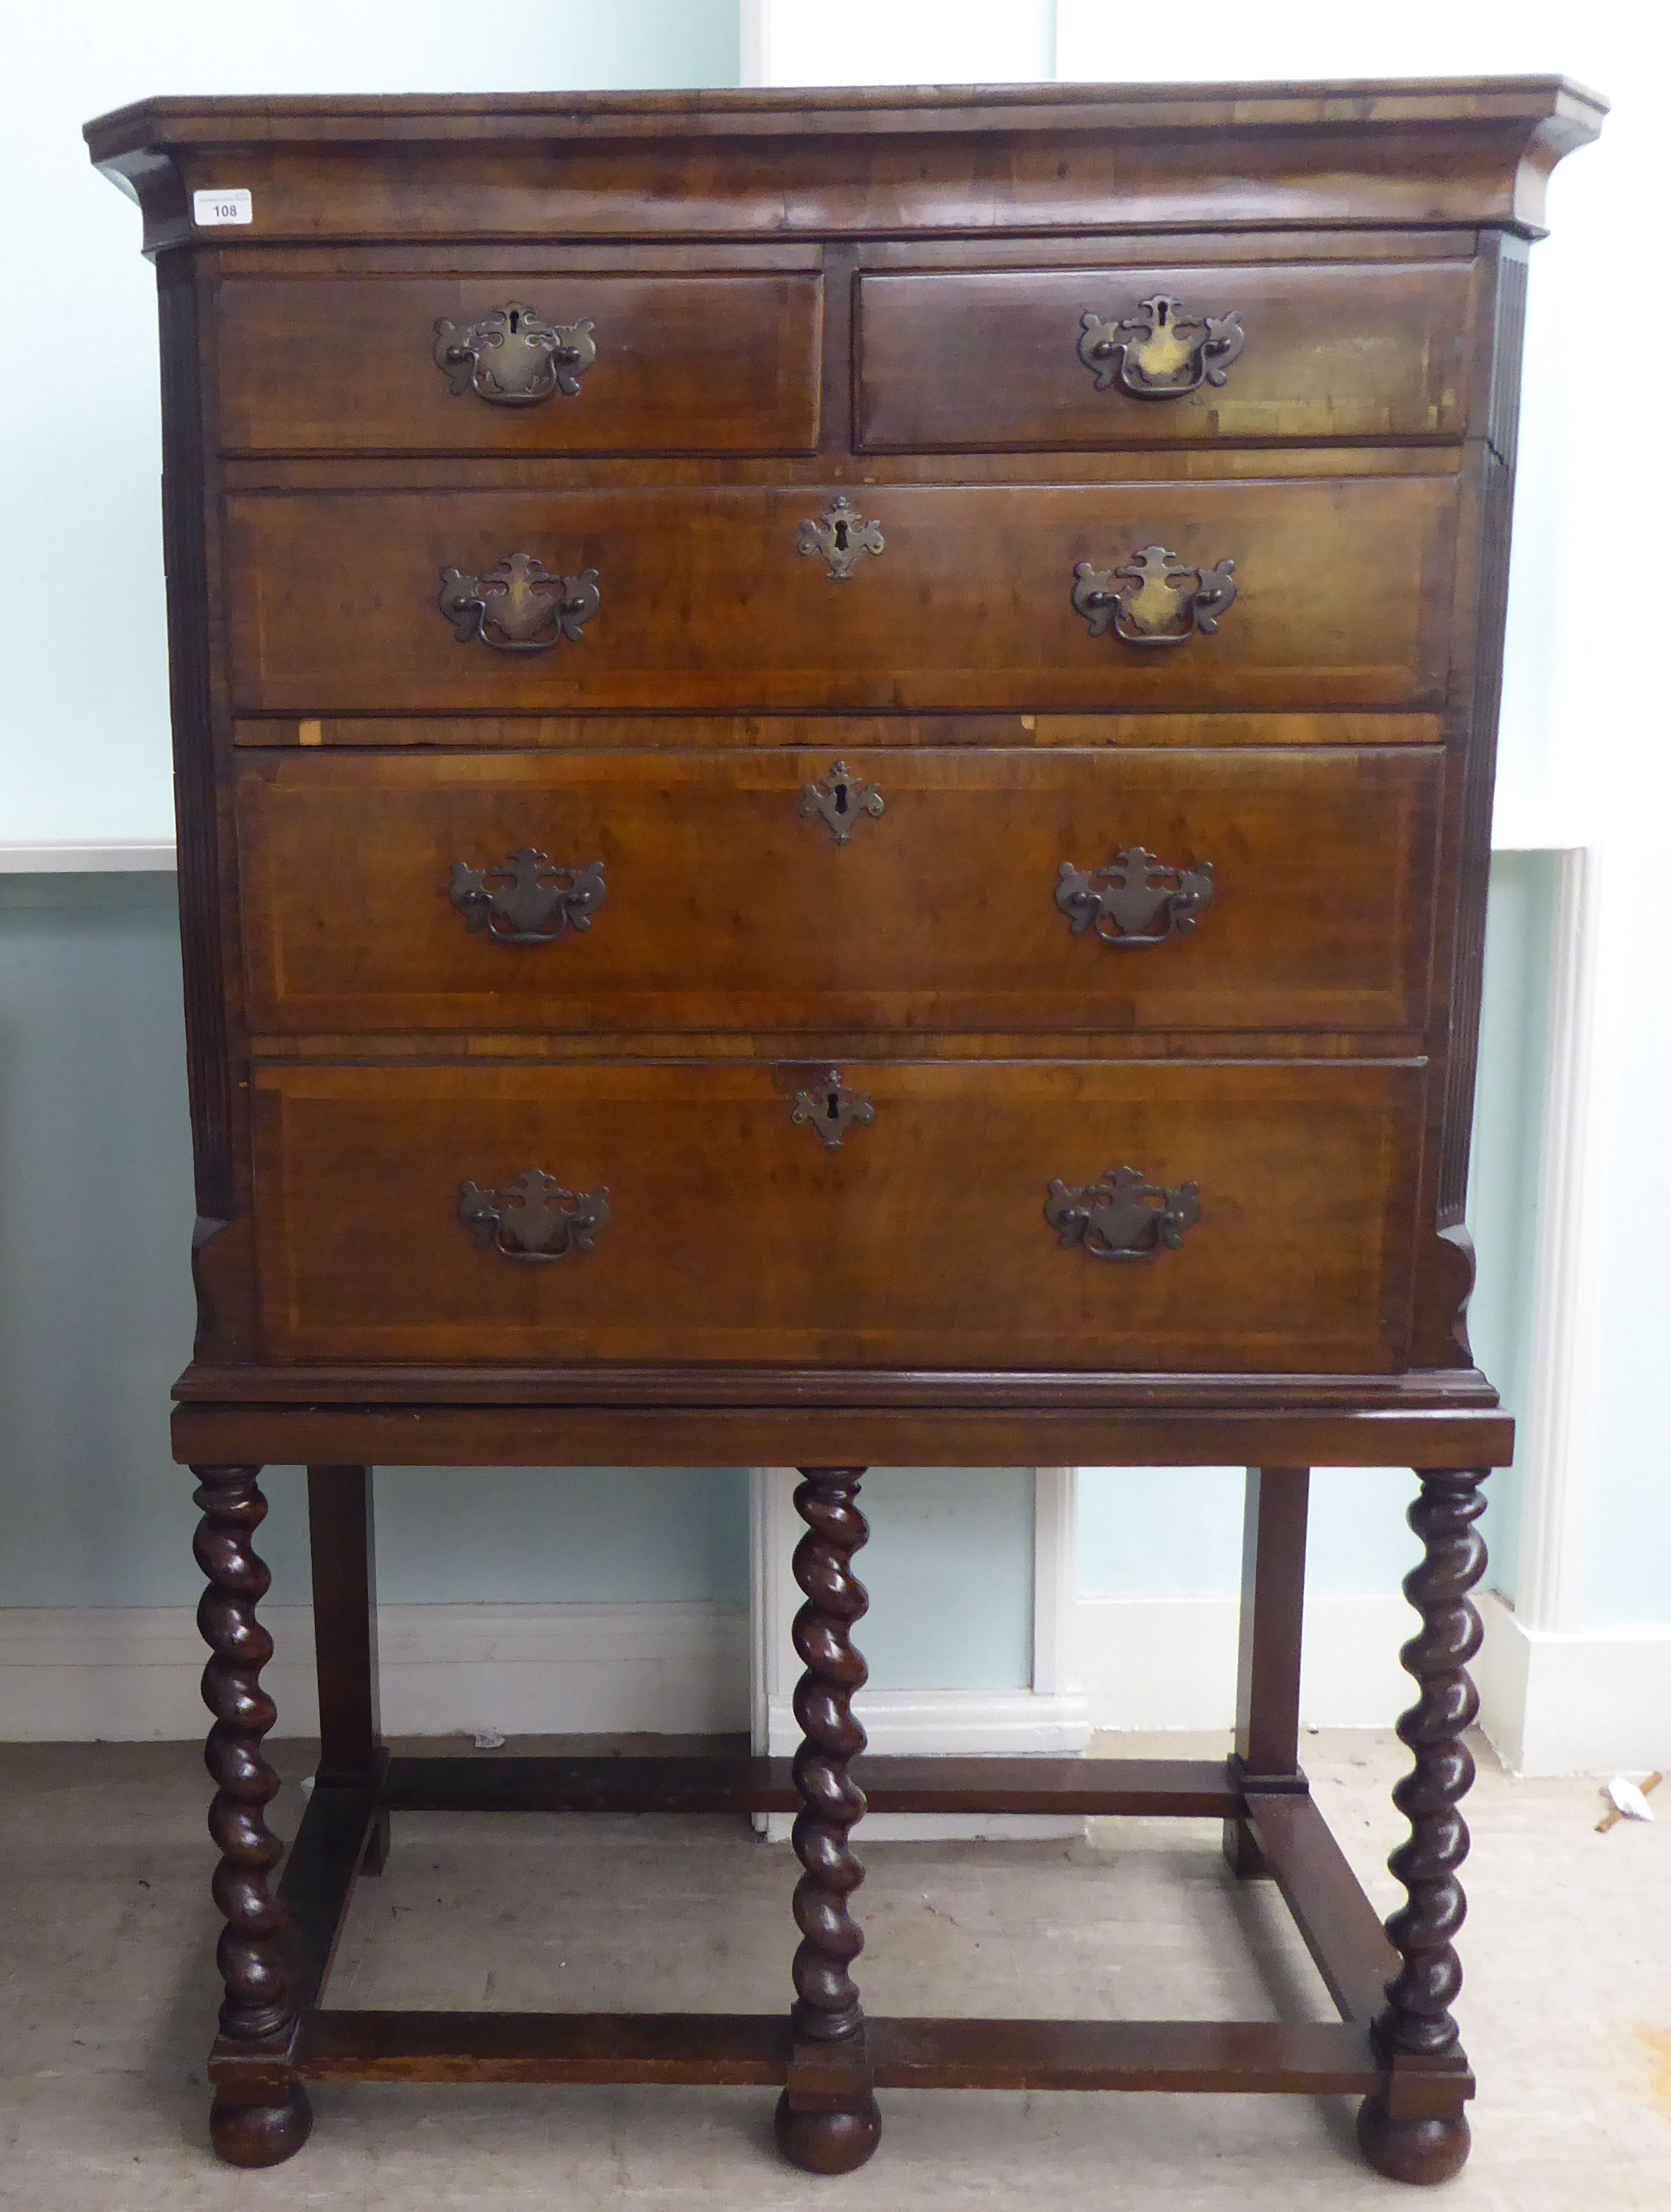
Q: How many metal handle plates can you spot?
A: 8